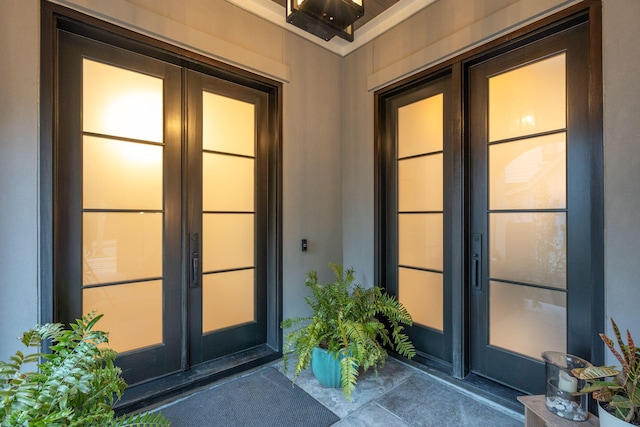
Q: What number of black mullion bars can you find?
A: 12